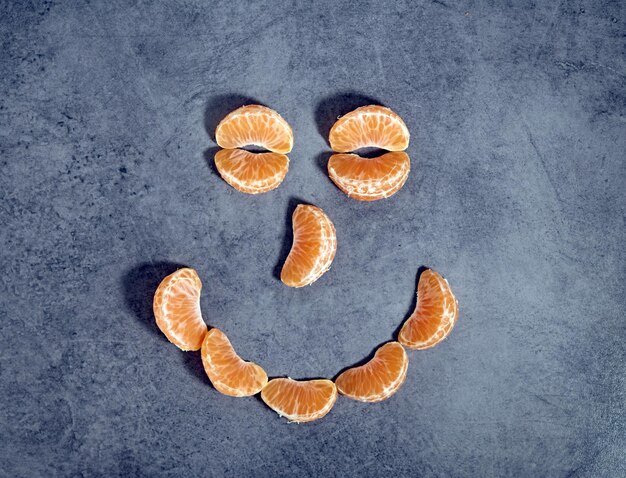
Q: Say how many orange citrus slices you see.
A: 10